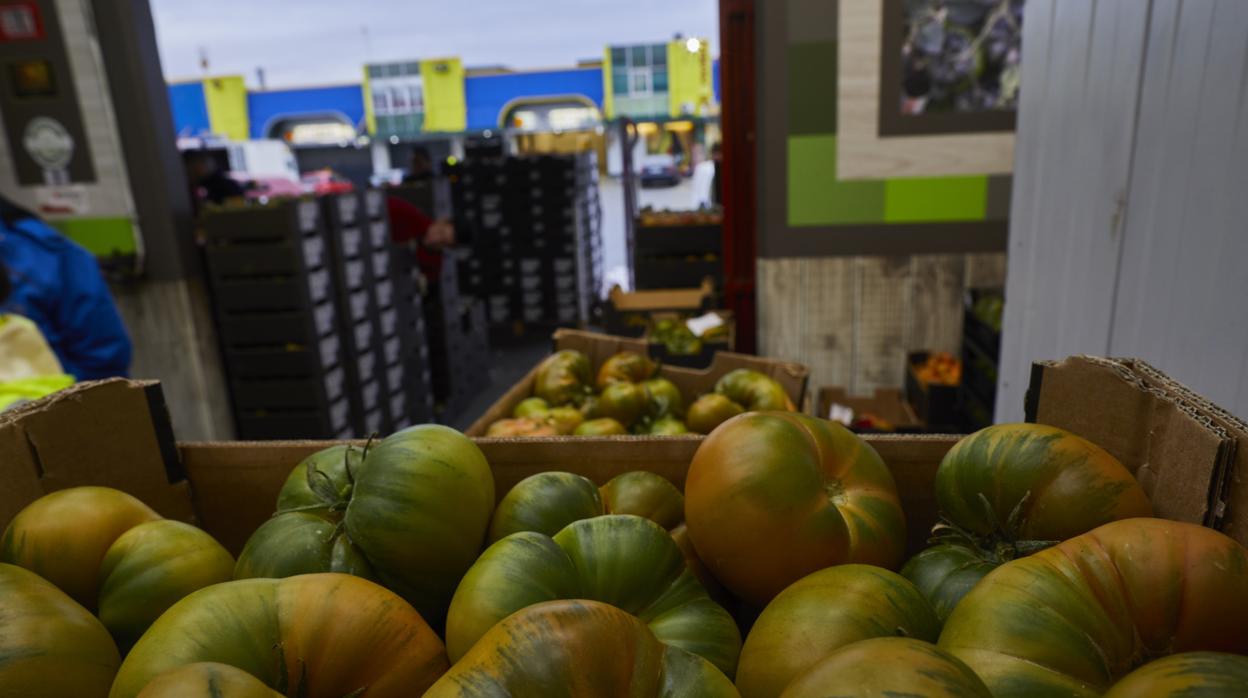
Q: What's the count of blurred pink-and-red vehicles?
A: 2